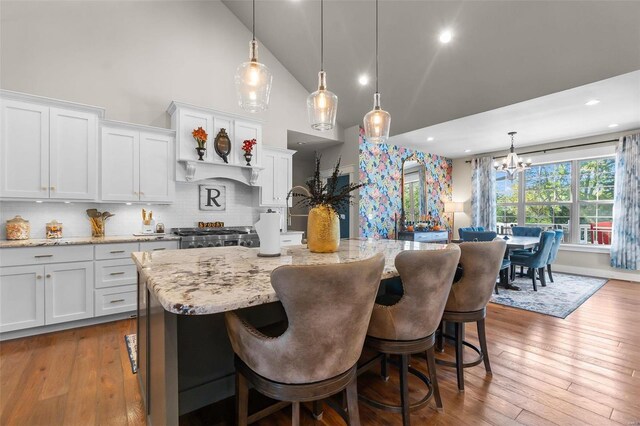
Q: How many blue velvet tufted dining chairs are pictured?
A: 6